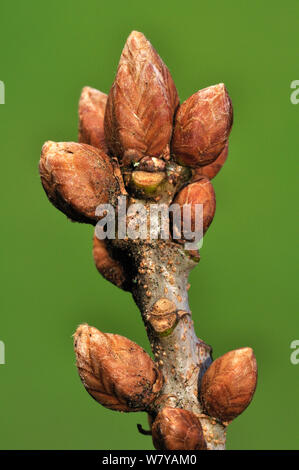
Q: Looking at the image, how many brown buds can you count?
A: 10